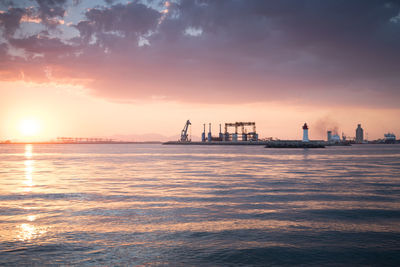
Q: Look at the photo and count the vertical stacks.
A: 3